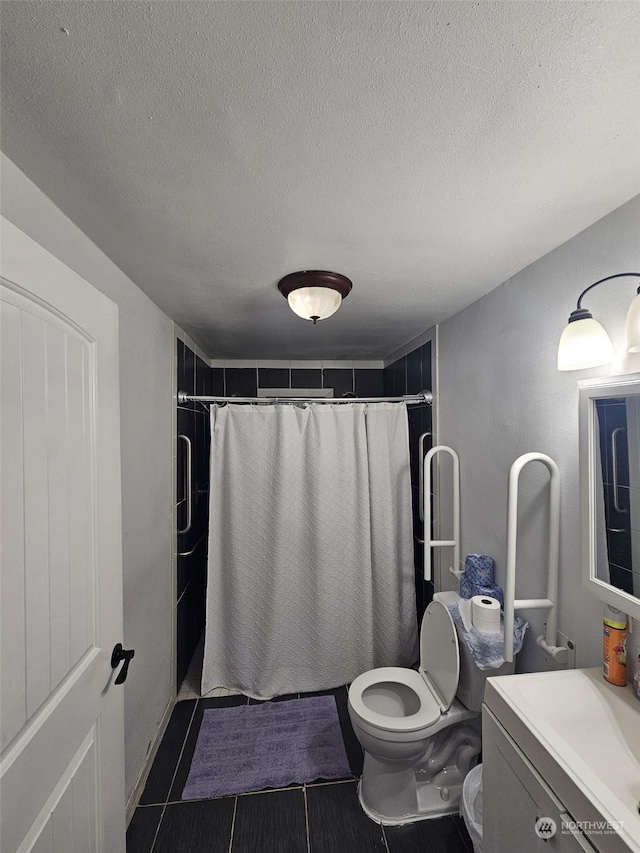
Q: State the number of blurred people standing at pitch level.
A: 0